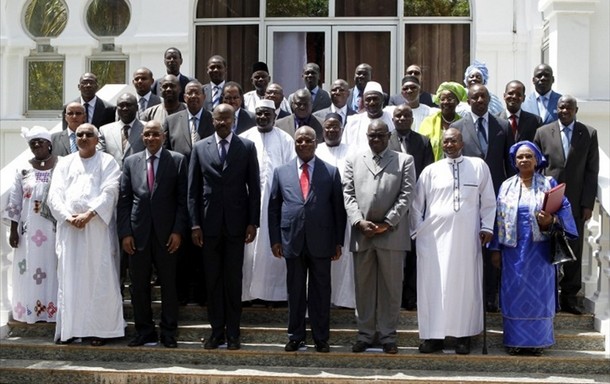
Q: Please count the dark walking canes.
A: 1